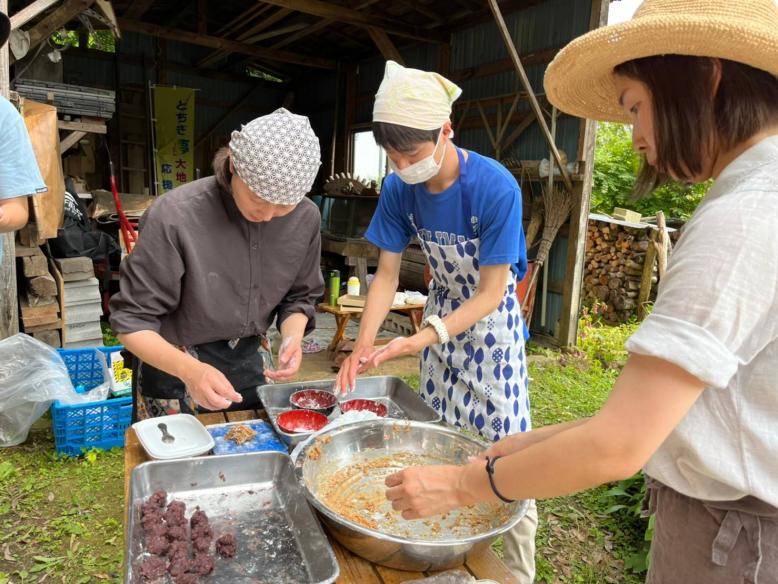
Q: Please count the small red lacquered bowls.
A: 3